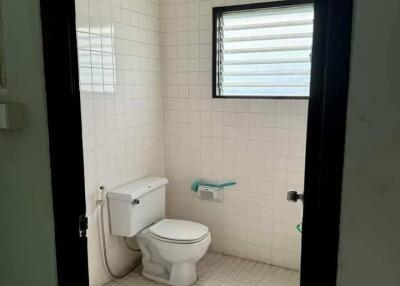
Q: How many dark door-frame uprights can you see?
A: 2